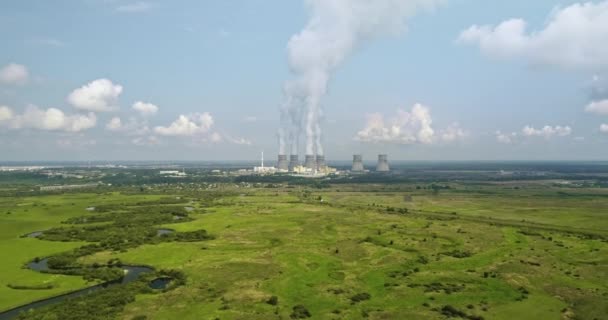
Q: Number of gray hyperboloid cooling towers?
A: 6